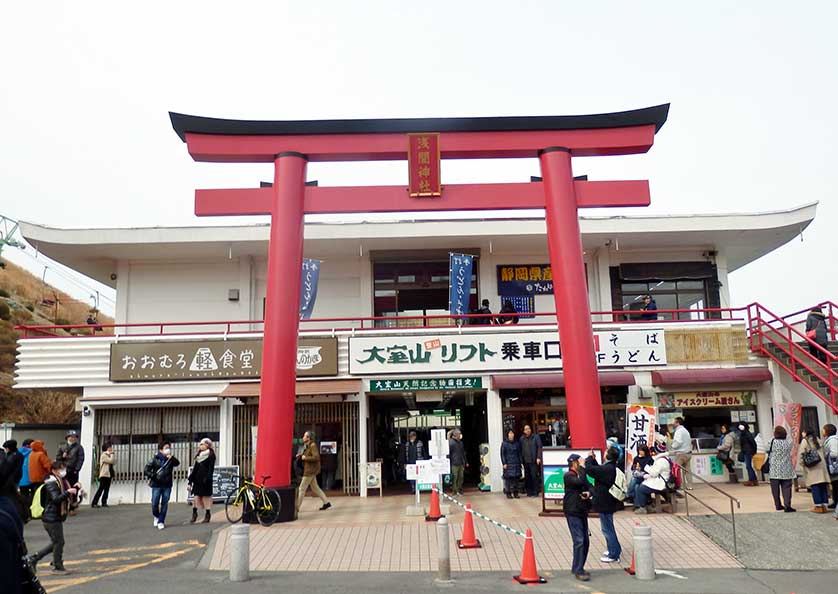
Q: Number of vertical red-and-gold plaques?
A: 1